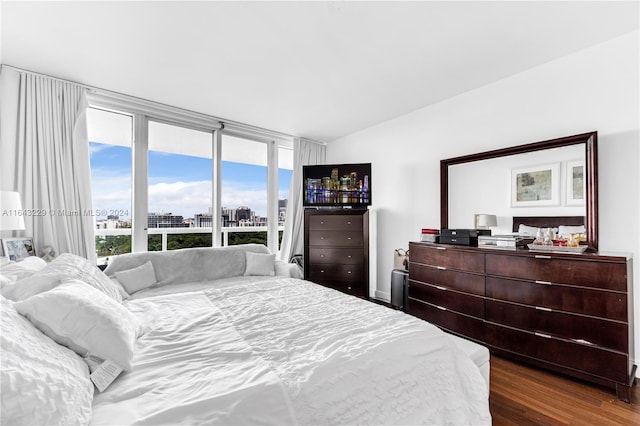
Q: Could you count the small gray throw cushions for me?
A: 2